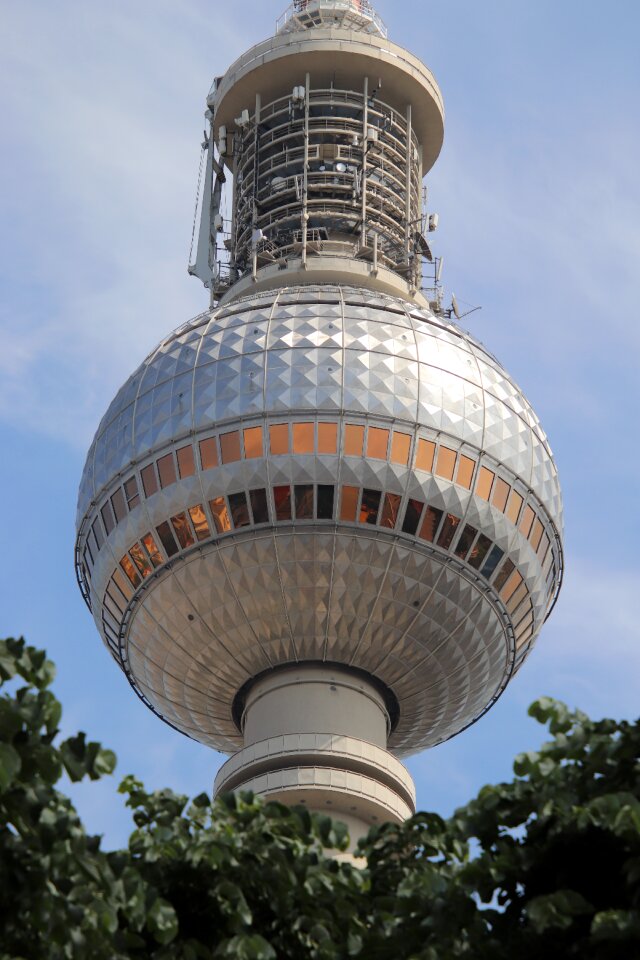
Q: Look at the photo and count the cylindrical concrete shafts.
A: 1